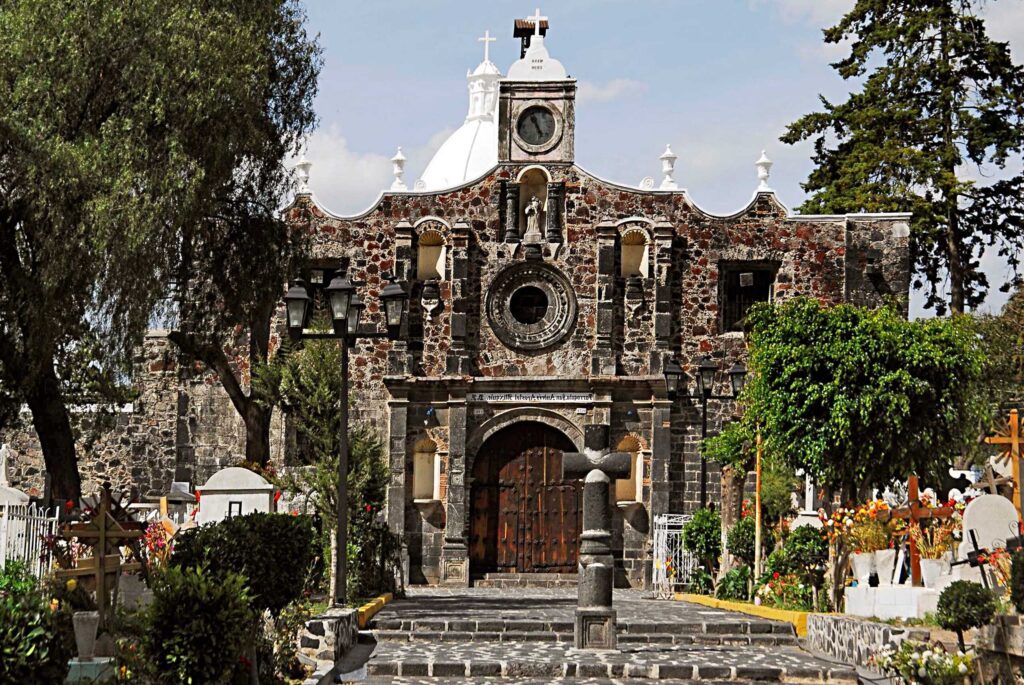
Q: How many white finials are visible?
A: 4